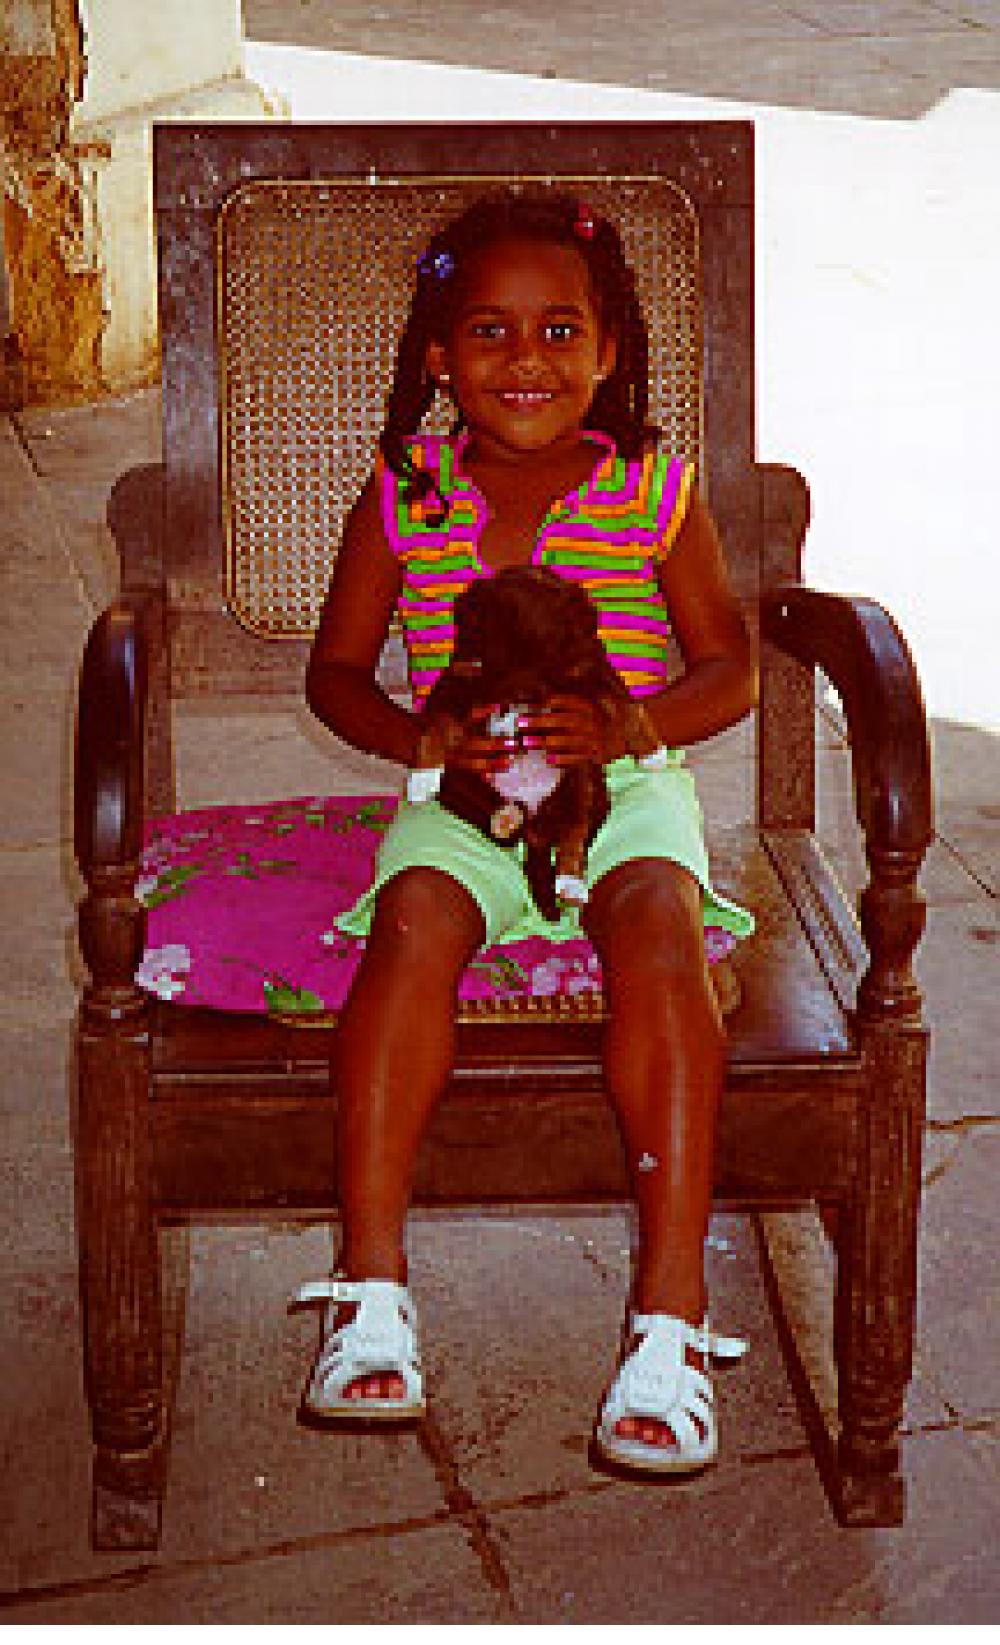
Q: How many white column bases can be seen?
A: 1